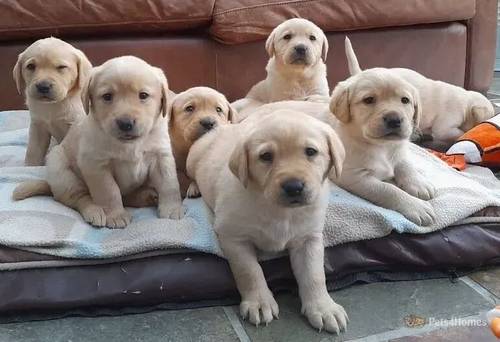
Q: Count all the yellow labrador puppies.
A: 7